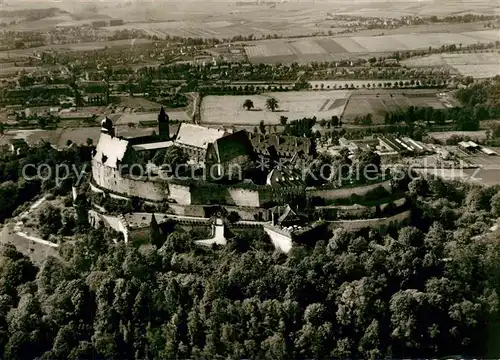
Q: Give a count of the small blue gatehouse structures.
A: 0